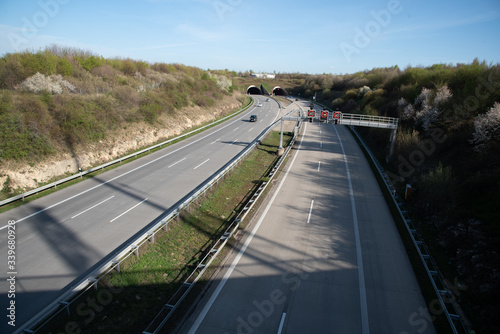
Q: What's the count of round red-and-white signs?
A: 3